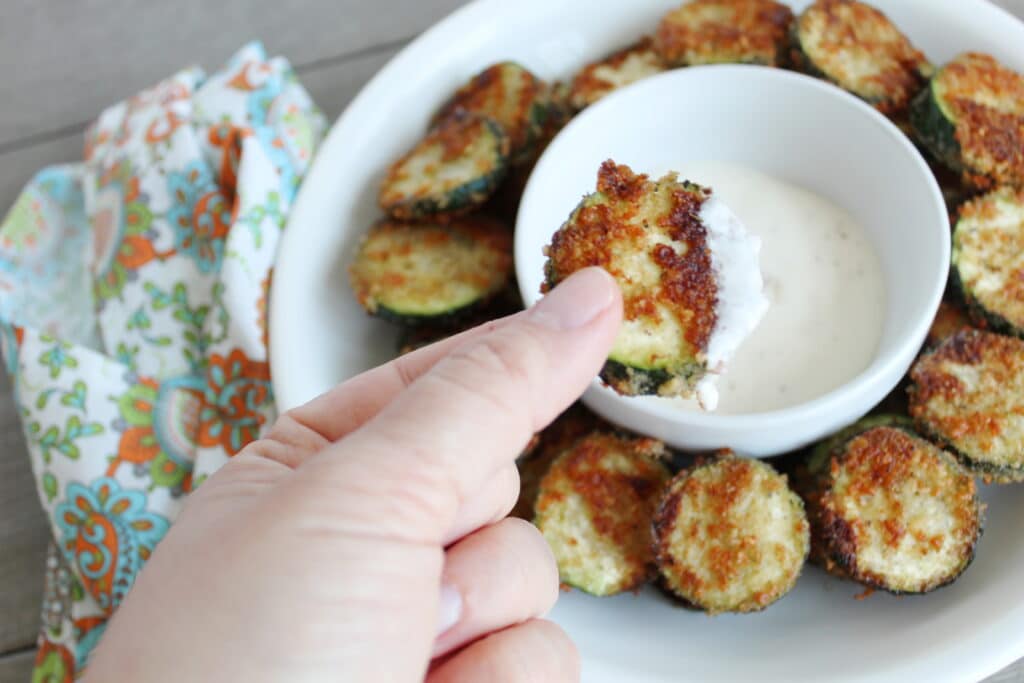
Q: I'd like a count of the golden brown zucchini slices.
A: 13